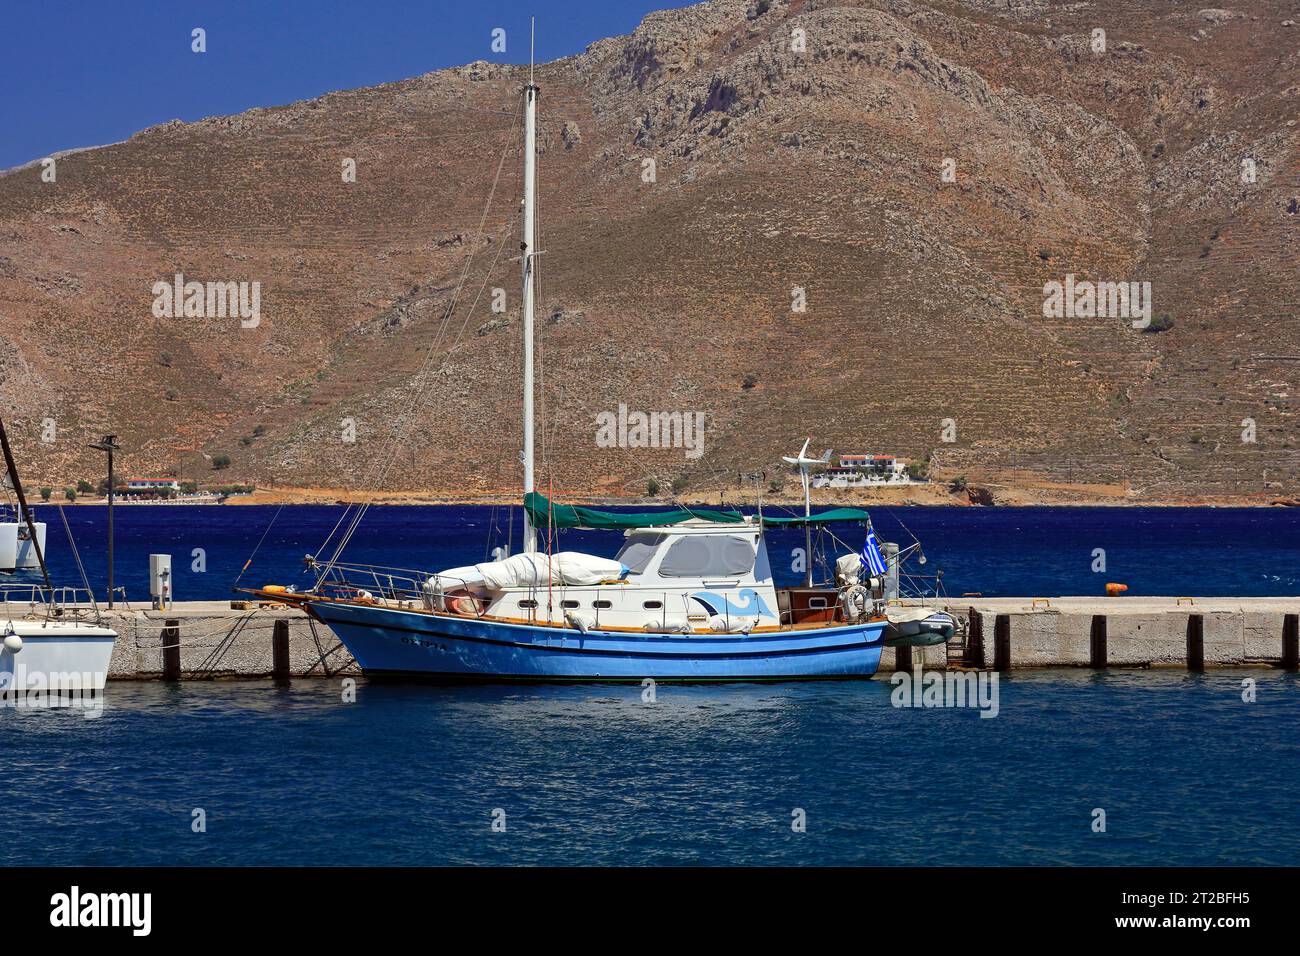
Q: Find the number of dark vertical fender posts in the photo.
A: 7